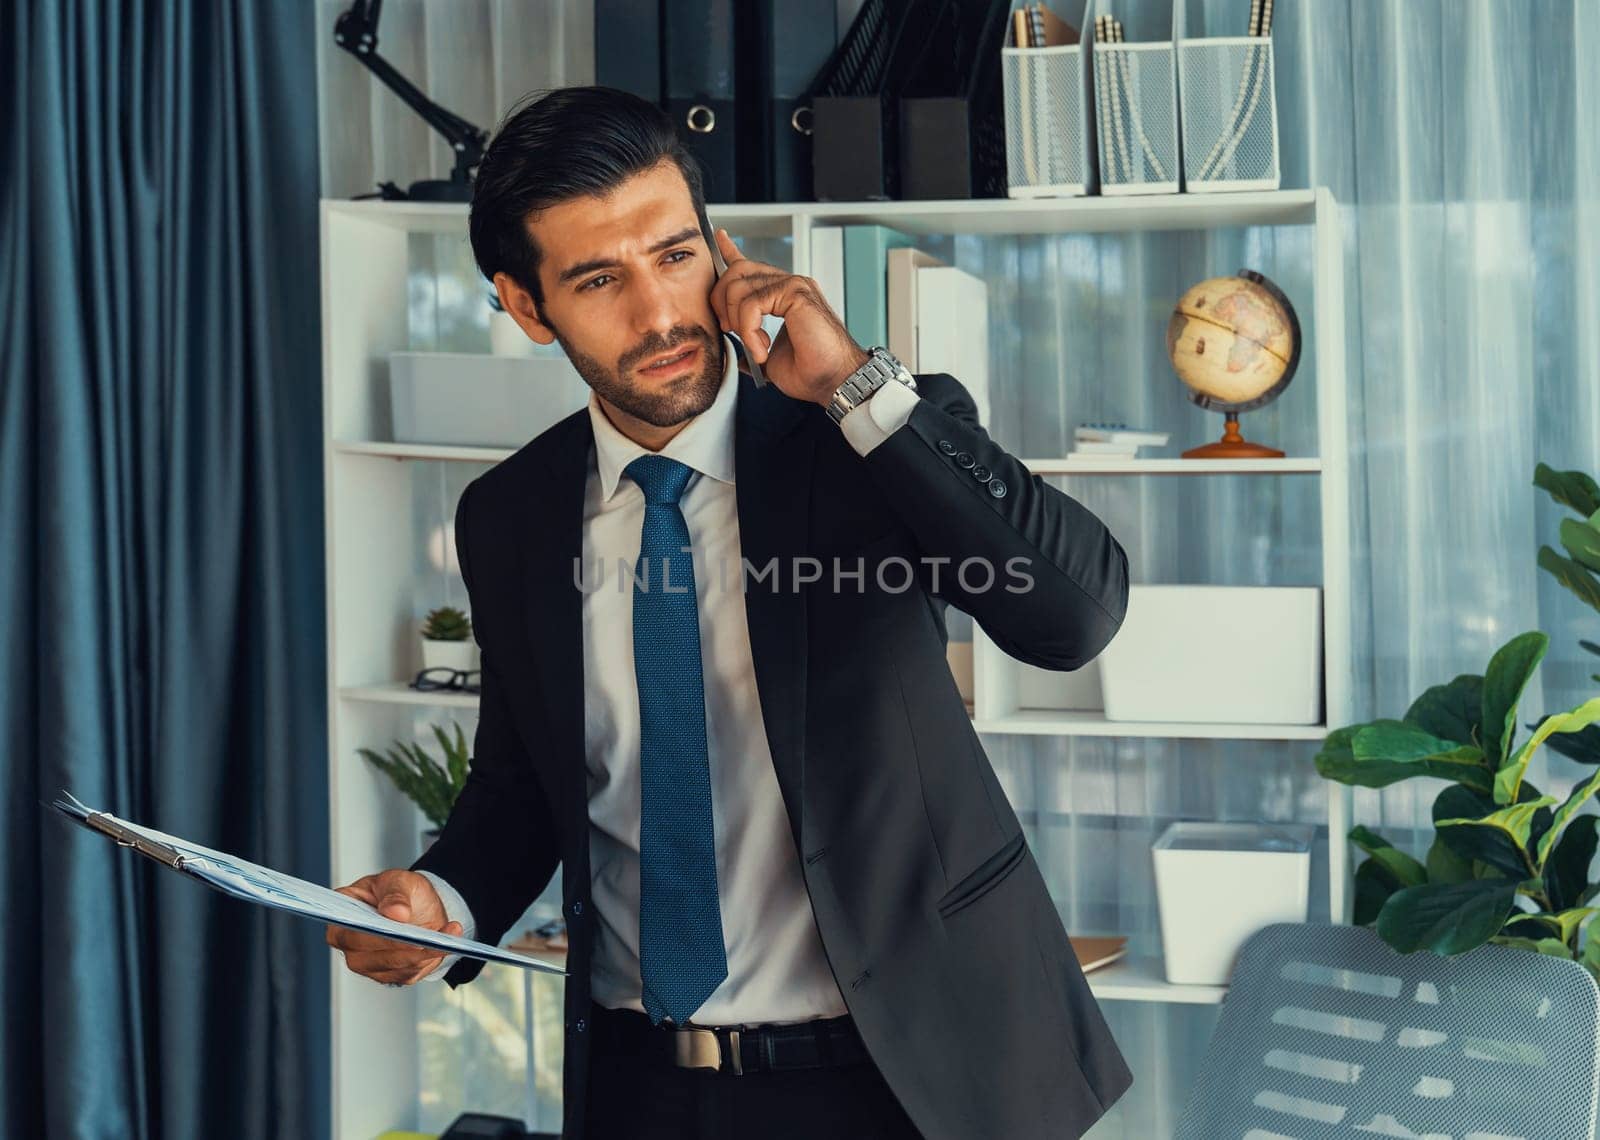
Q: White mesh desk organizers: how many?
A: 3